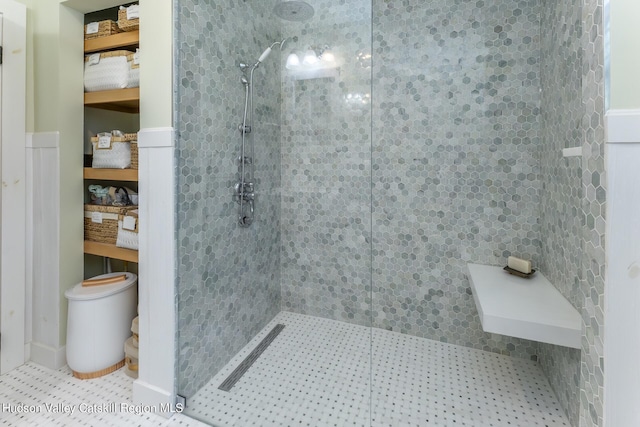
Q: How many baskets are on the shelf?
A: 8